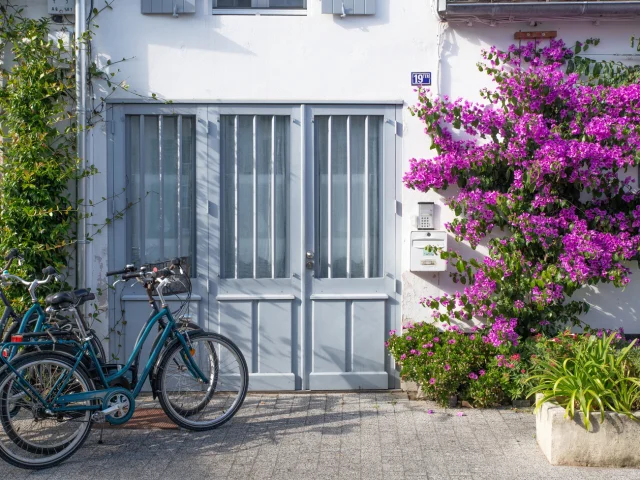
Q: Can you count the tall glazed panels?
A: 3